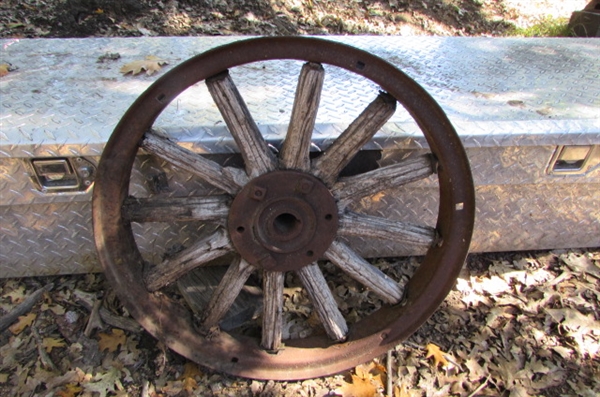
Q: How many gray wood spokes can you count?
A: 12